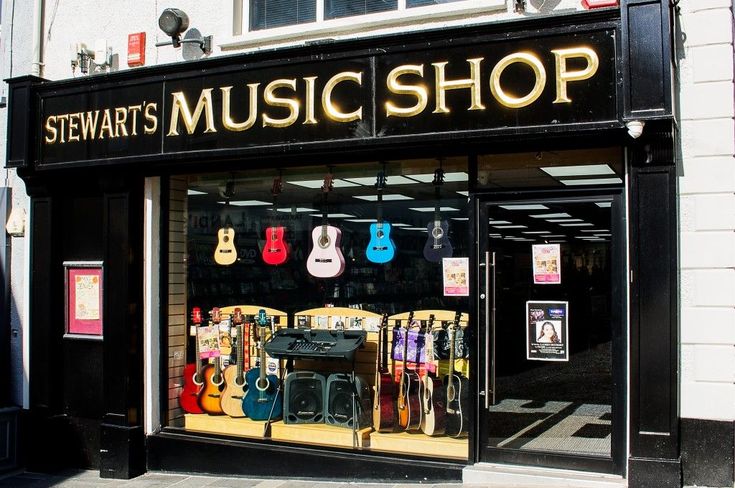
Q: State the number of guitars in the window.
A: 13